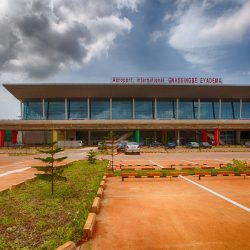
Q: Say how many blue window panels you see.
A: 11